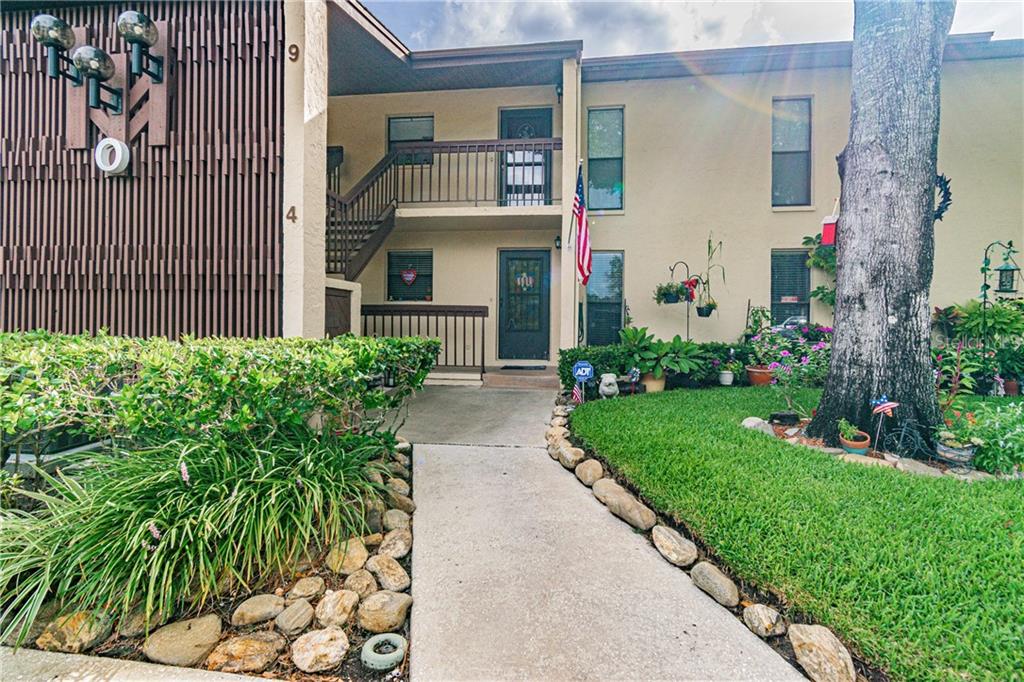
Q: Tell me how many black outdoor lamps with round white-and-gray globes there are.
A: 3